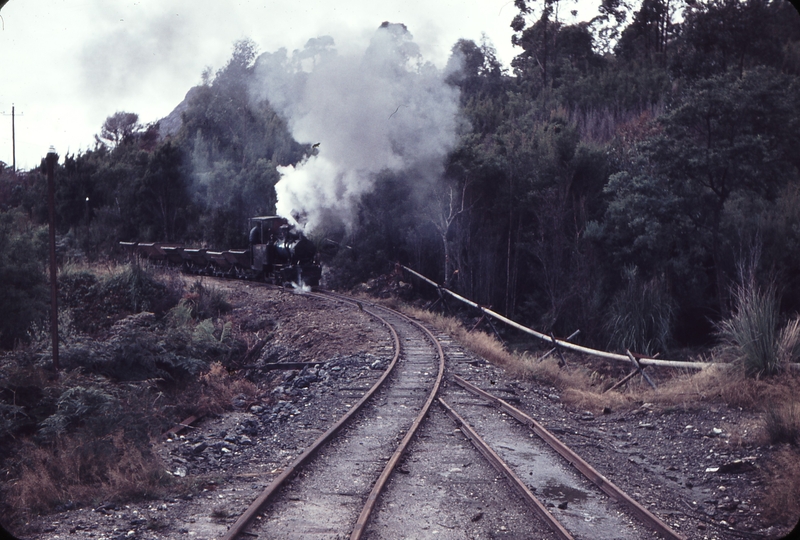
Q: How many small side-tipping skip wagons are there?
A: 6